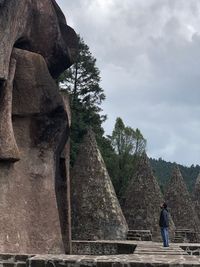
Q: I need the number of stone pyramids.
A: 4